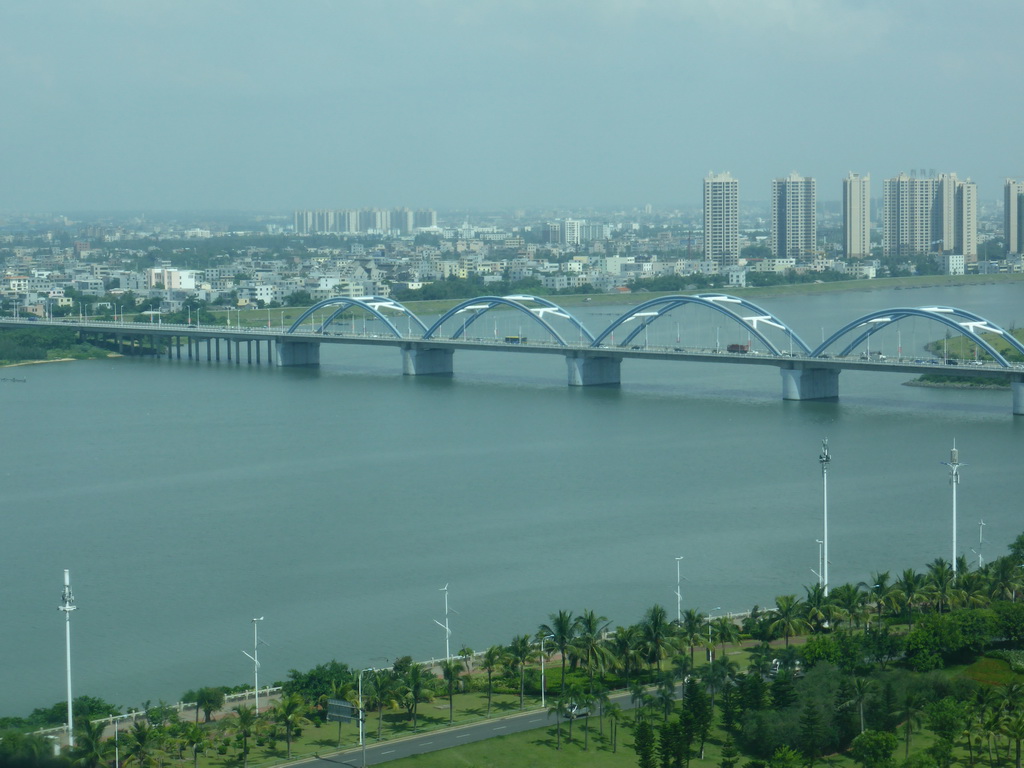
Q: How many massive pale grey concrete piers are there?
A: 5